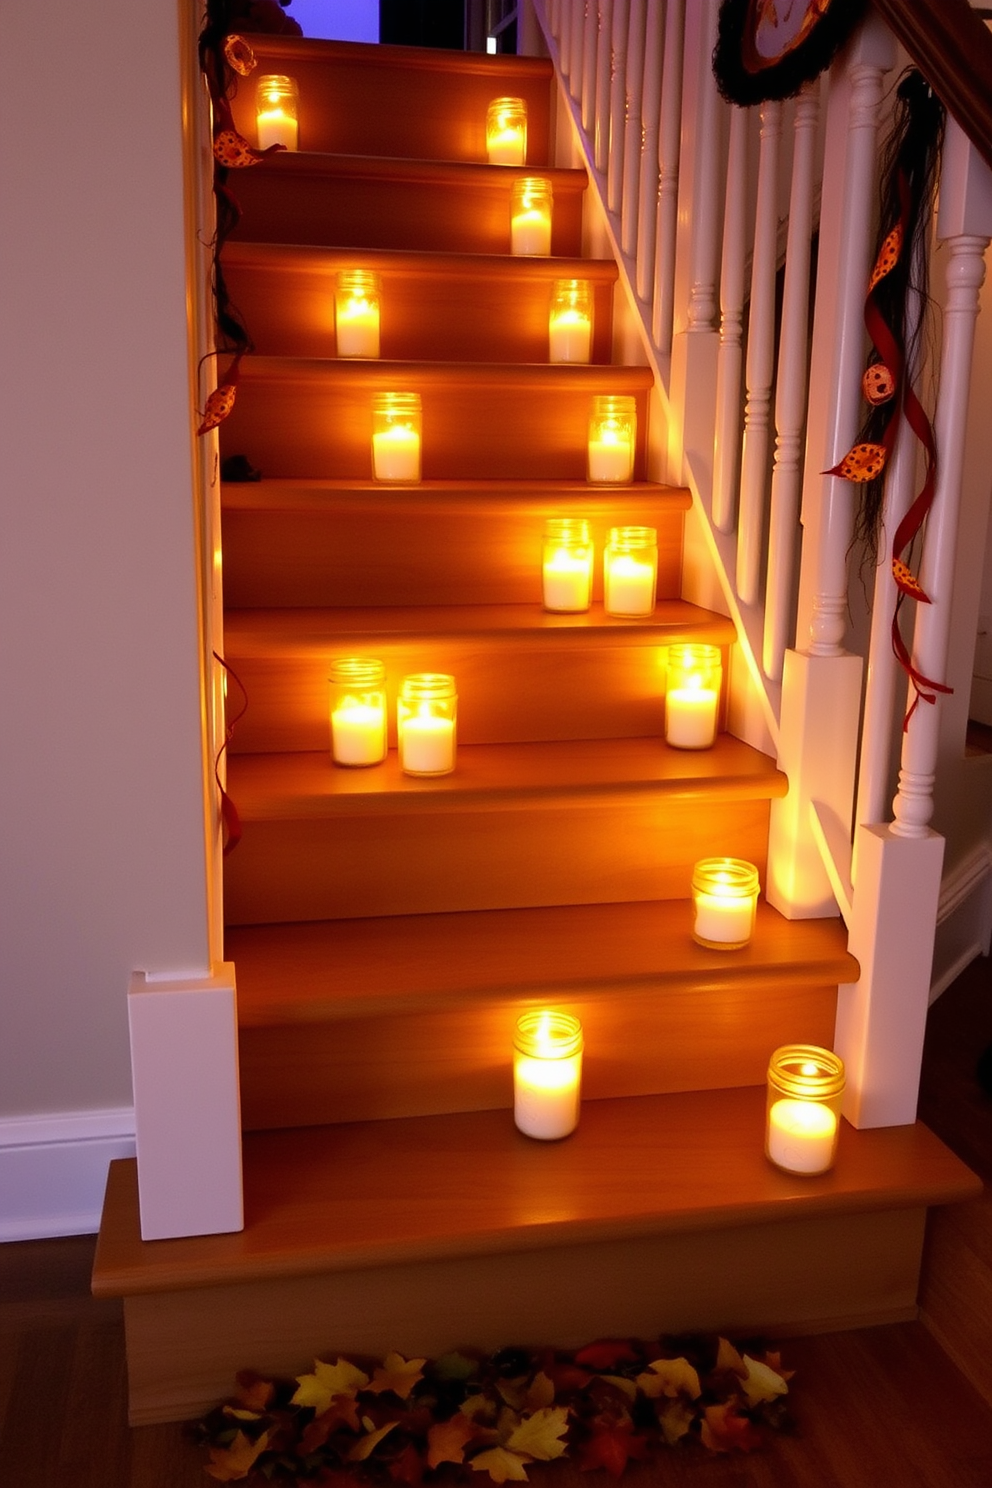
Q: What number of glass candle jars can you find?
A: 15